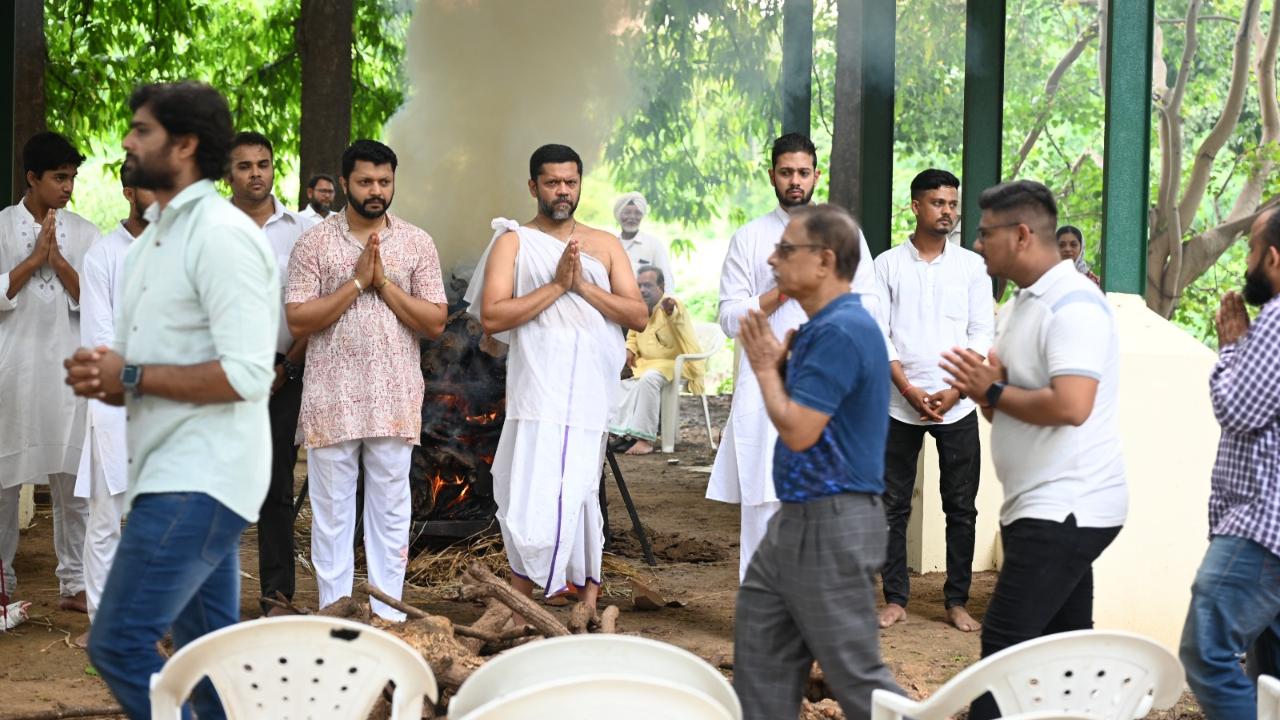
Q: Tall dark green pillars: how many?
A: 4